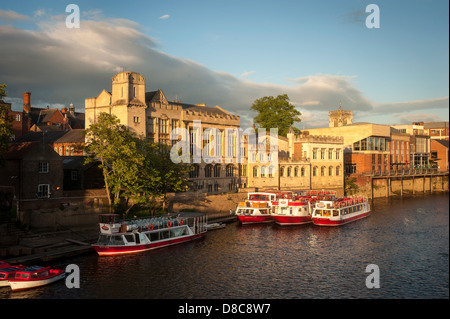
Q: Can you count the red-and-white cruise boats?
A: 4